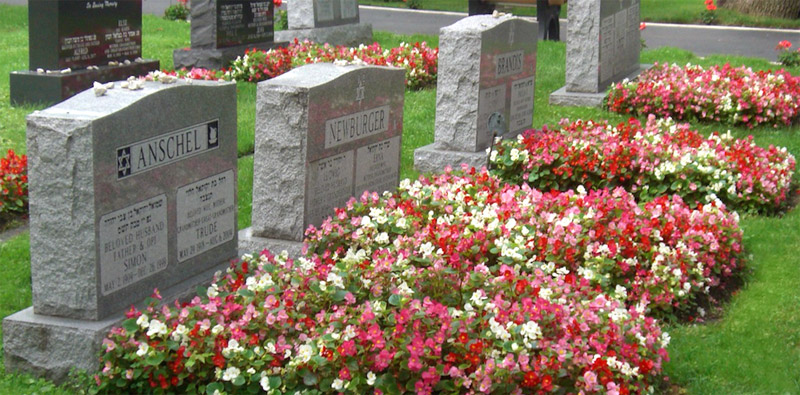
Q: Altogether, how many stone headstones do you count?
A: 7